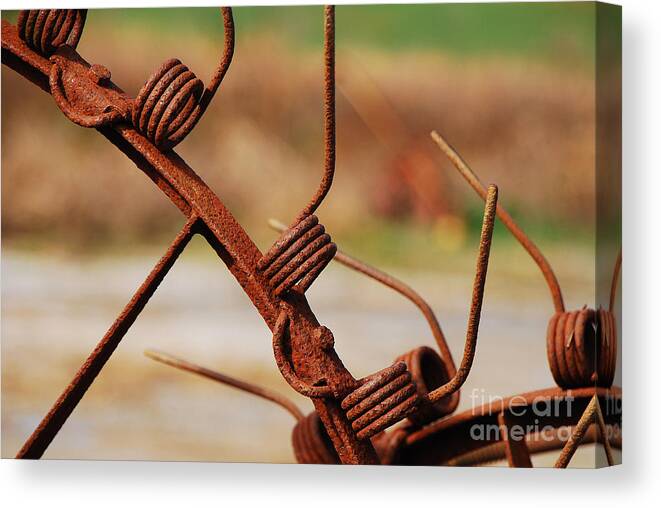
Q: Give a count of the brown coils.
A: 7